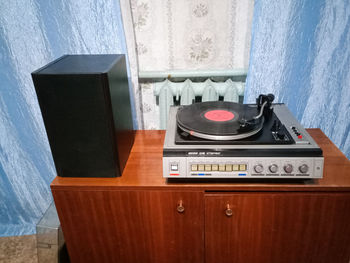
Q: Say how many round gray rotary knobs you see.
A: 4